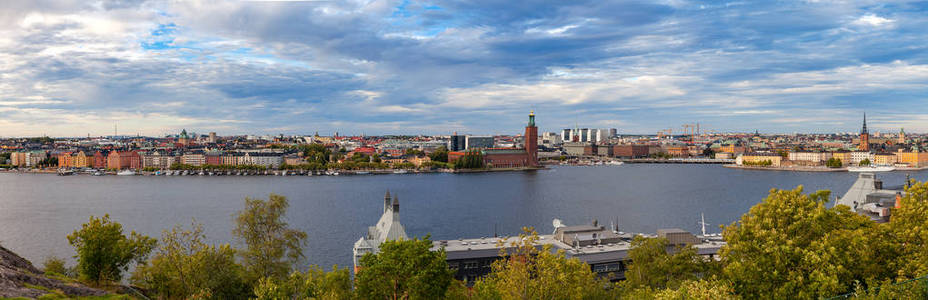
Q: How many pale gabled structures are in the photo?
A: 2